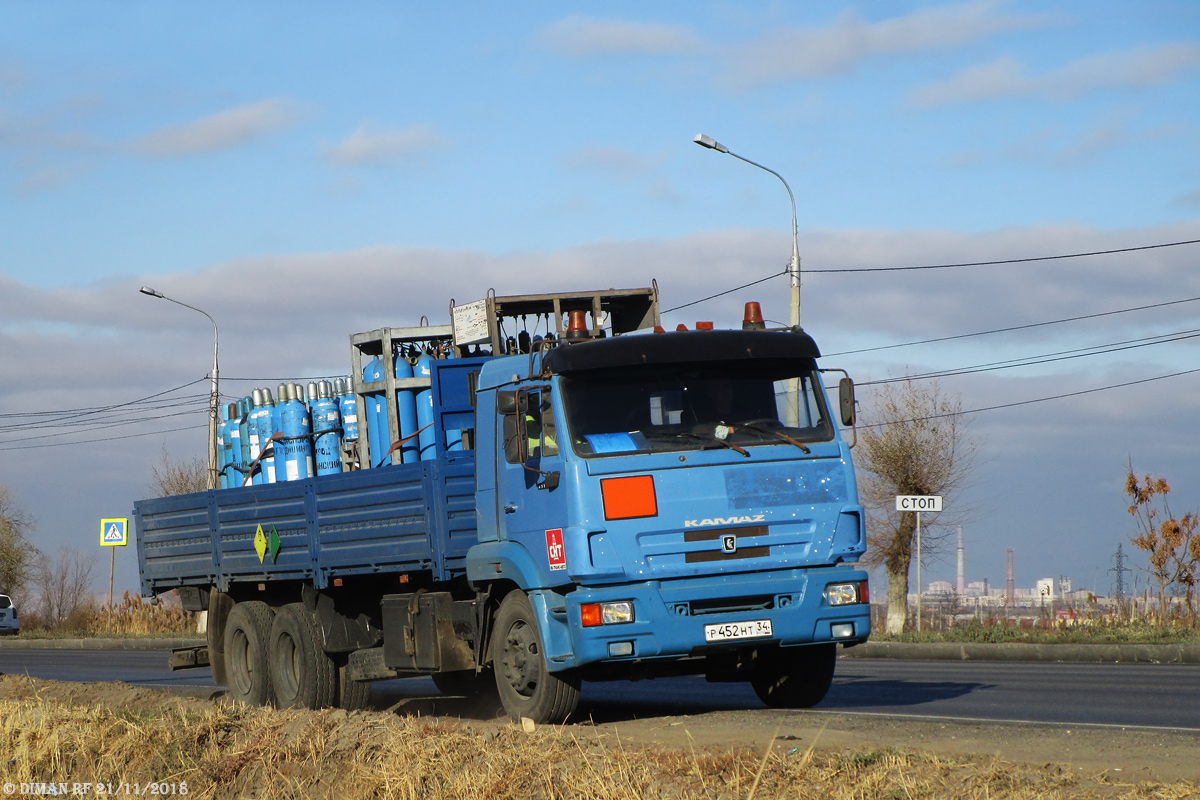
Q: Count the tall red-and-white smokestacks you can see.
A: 2